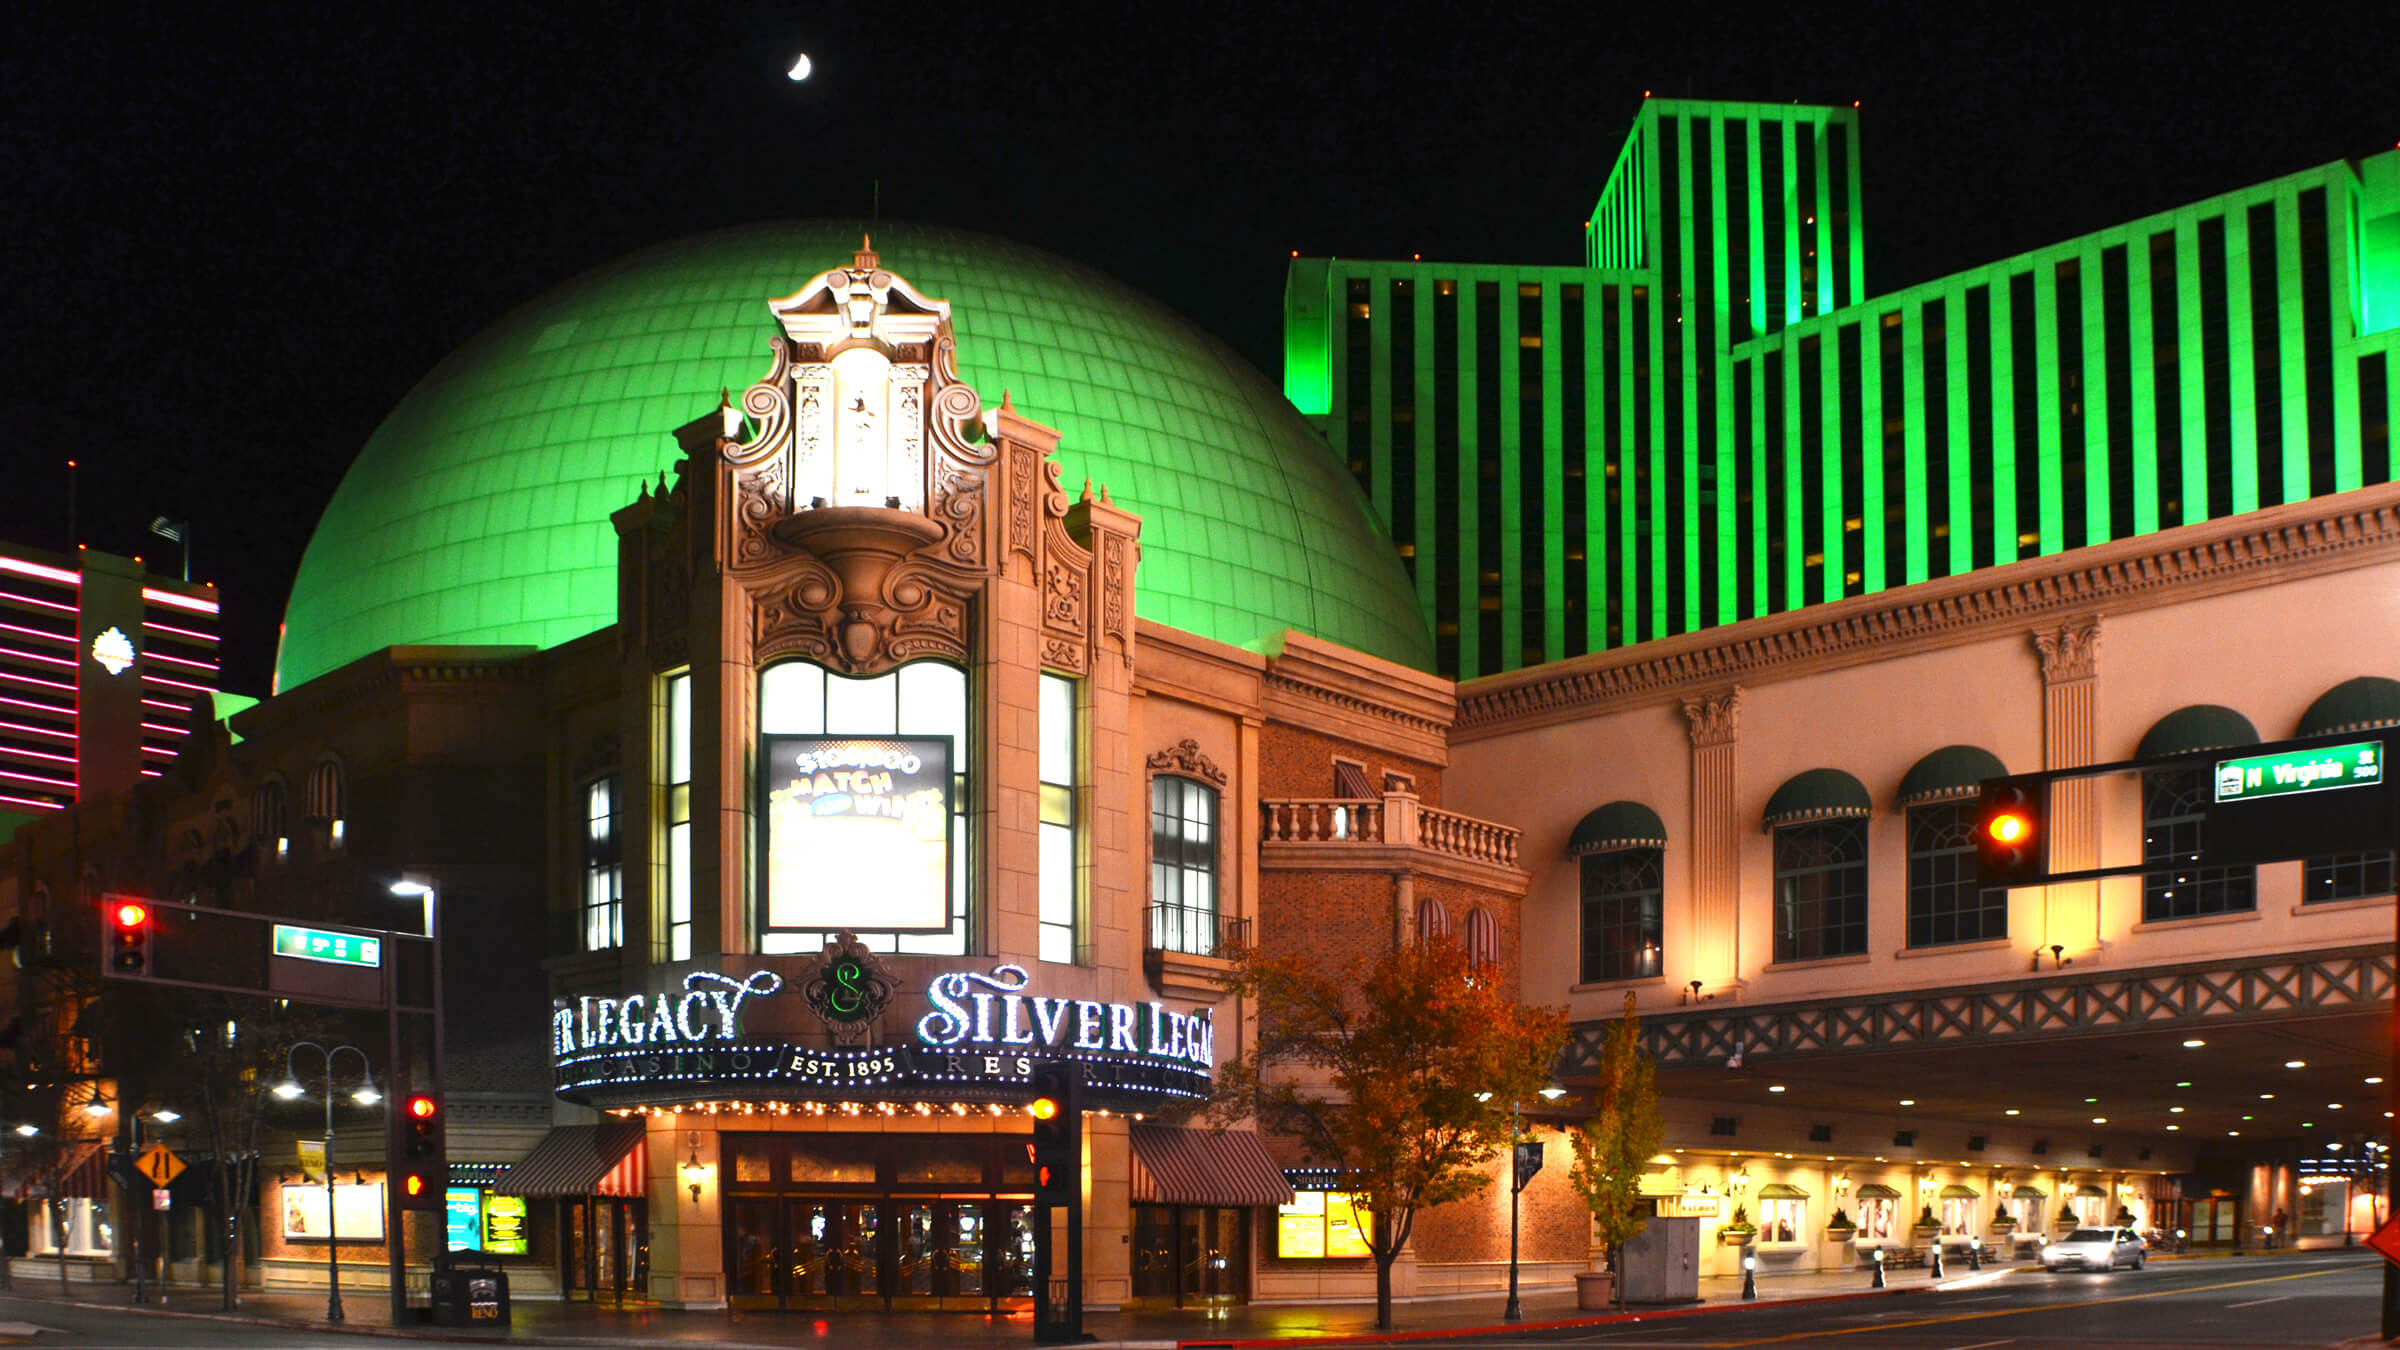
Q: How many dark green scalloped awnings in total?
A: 5